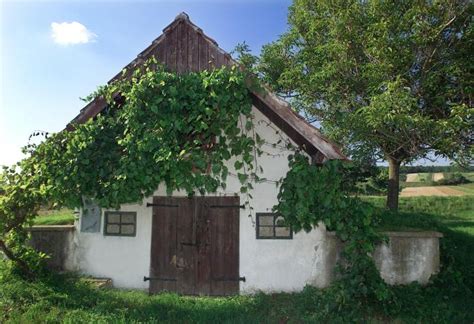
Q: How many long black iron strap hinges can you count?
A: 4